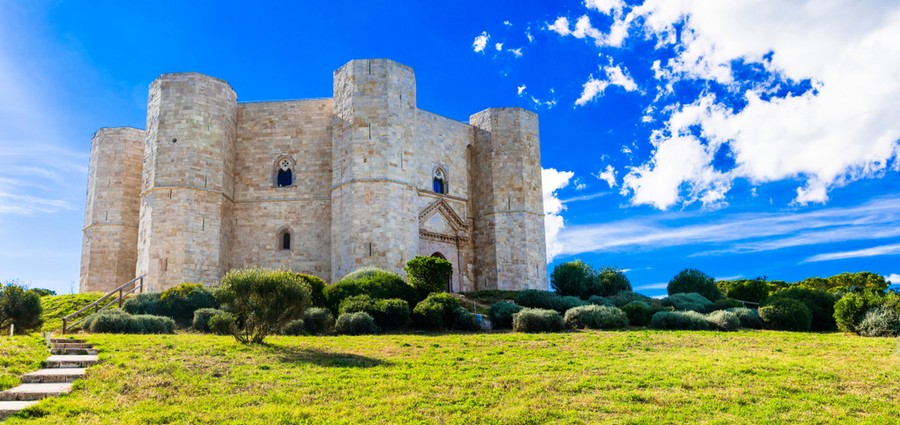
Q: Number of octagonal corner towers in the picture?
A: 4